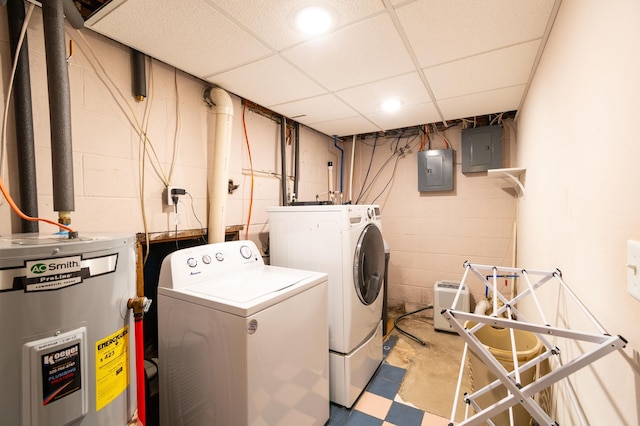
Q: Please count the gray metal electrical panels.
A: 2